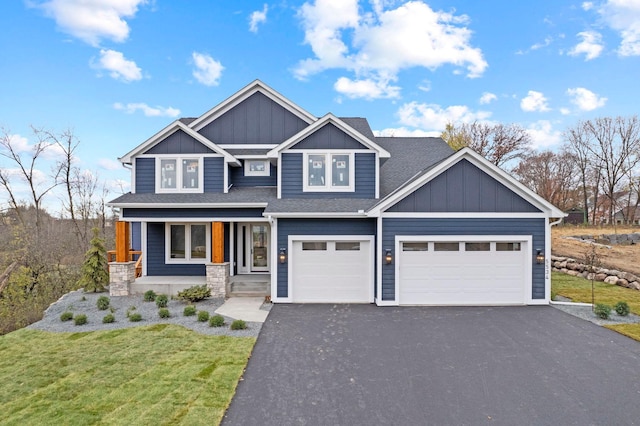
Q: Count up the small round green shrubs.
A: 14